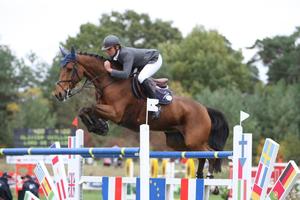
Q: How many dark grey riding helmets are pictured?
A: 1